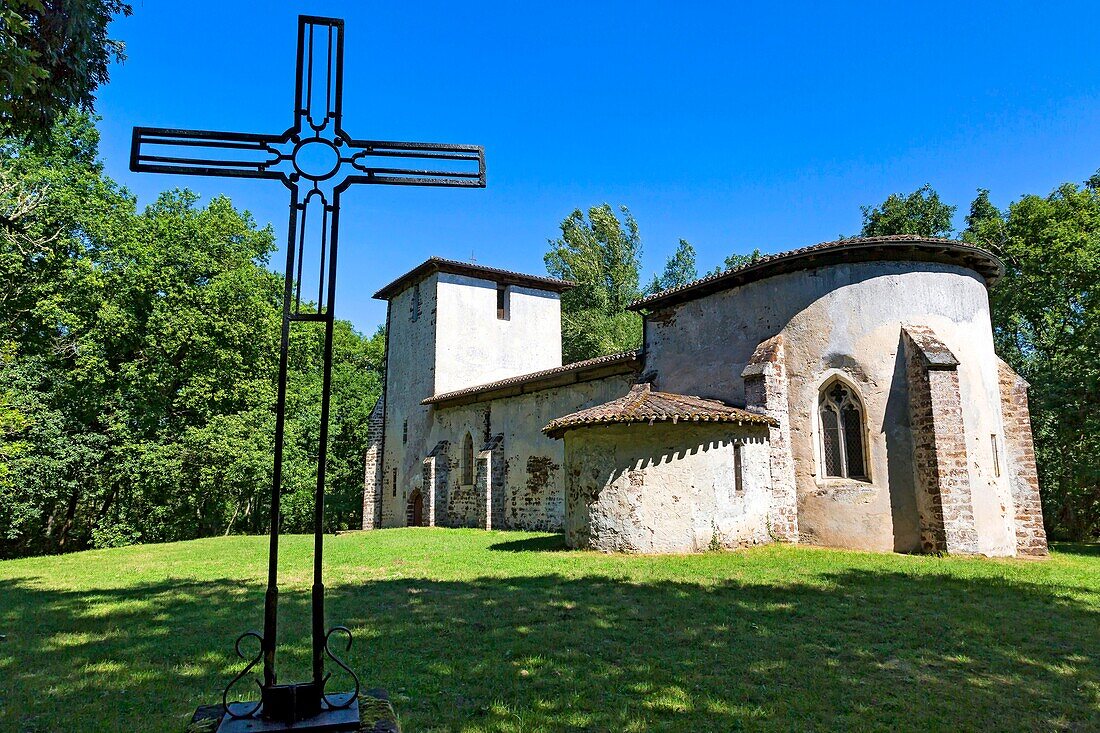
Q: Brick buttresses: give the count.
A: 6